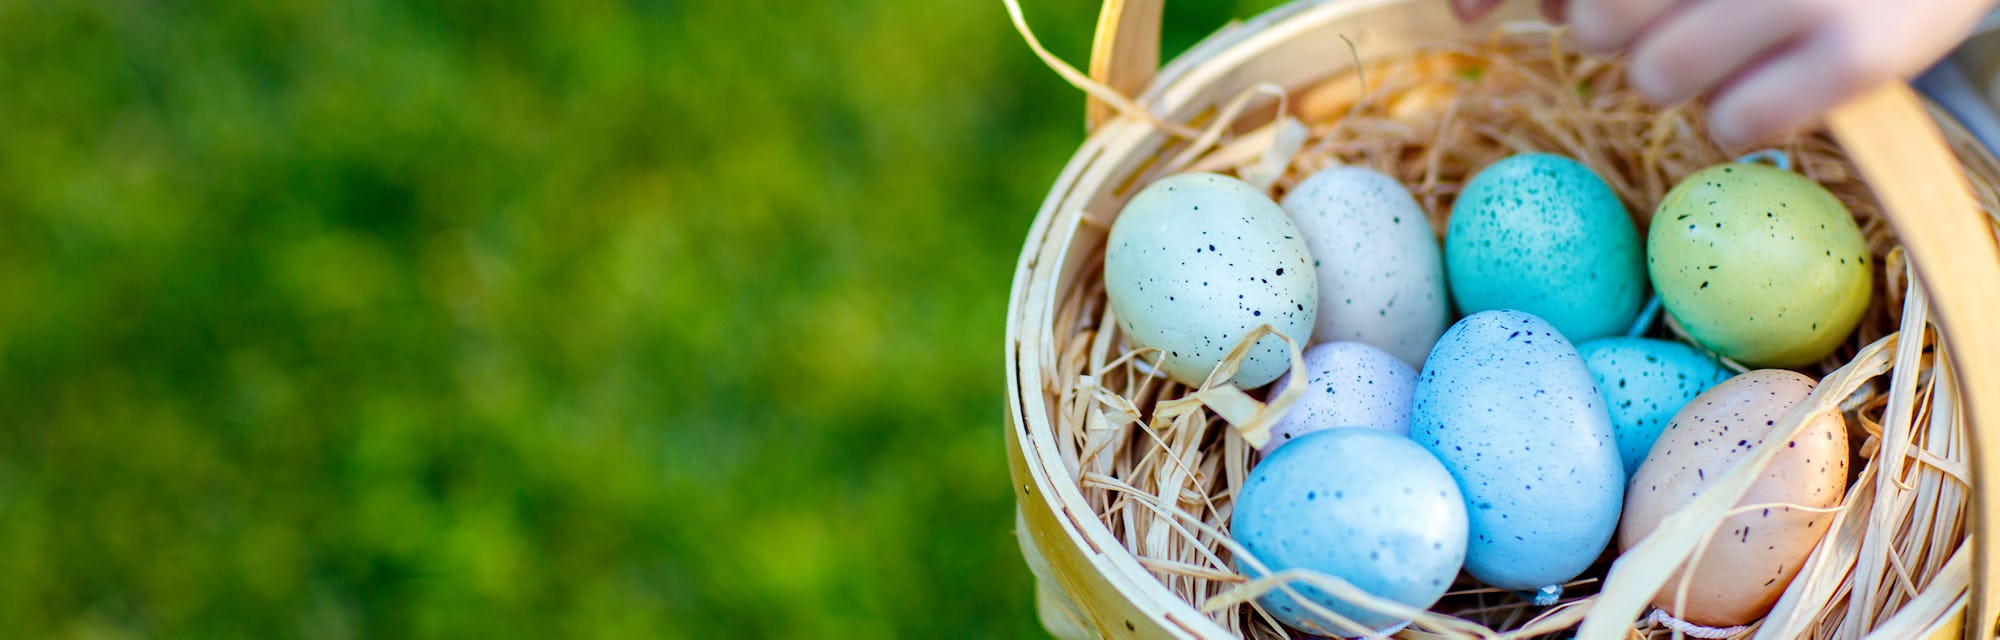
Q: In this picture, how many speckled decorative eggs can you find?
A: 9